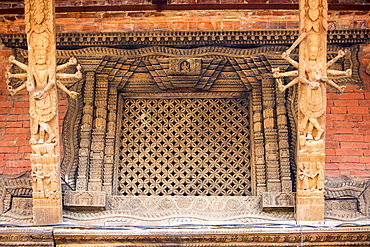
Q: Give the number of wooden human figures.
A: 2